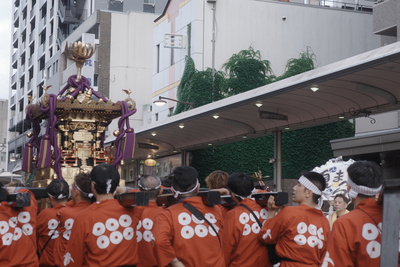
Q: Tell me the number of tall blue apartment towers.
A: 0